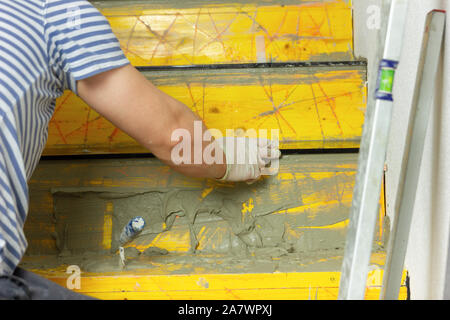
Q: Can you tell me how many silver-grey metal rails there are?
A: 2